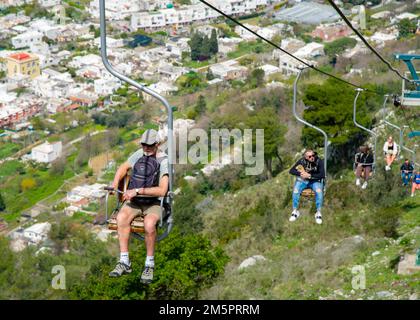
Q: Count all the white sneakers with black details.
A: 2